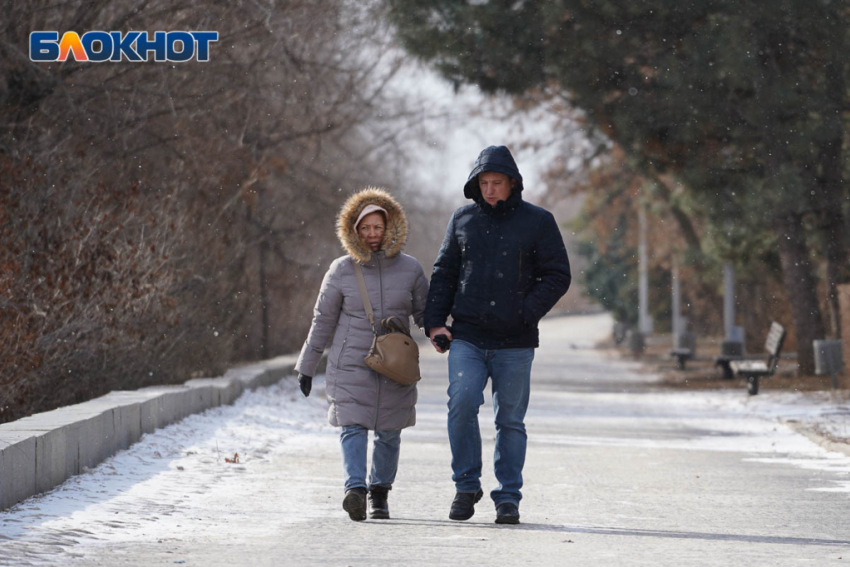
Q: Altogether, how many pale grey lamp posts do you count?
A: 3